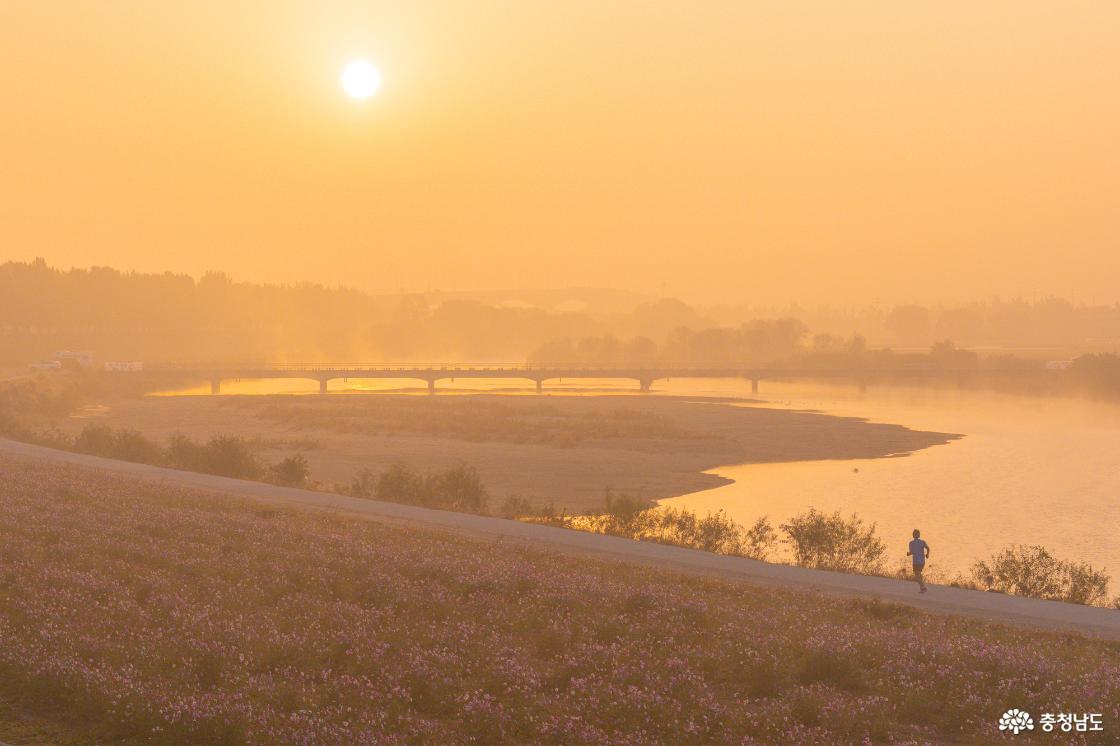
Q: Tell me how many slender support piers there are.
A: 6